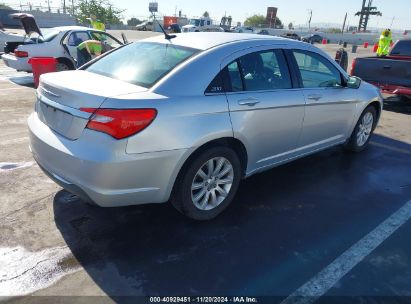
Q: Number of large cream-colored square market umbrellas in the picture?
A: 0